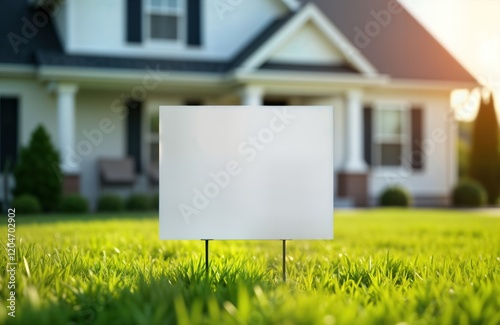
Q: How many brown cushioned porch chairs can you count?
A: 2